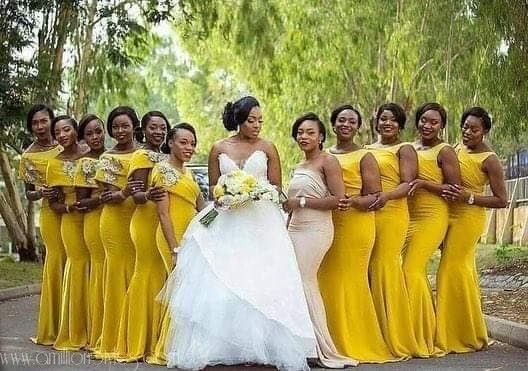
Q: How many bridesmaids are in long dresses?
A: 11